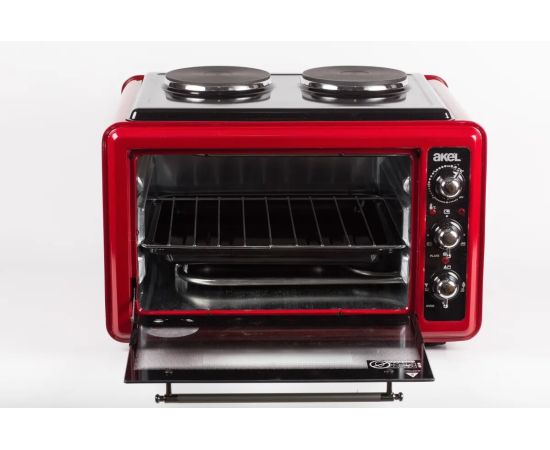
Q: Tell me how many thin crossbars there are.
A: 9